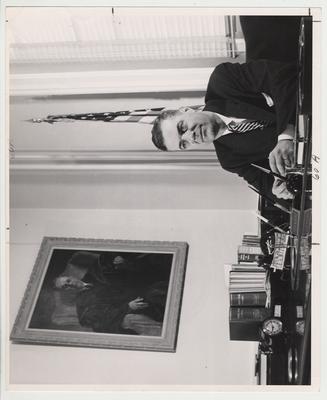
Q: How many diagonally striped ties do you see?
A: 1